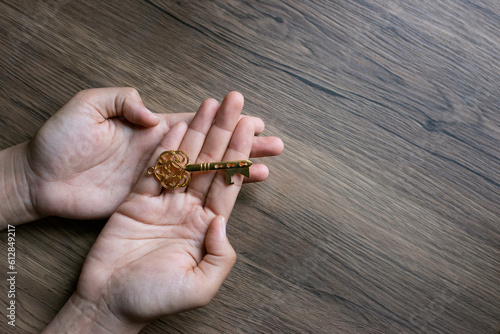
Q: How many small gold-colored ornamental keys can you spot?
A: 1